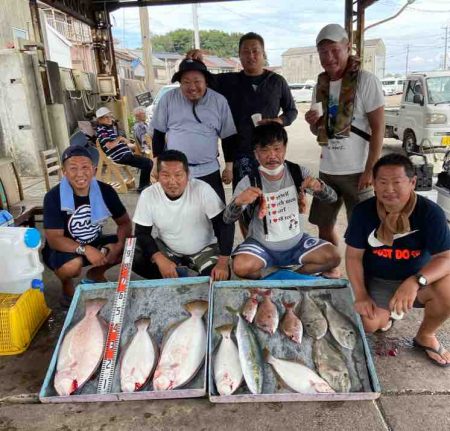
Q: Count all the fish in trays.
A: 12